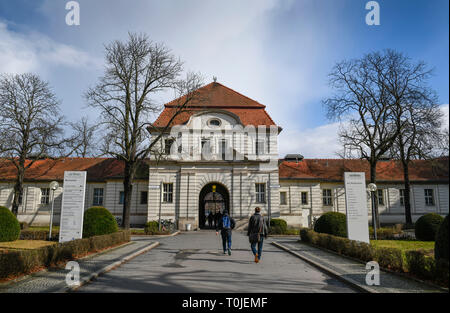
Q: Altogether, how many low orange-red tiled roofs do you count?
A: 2